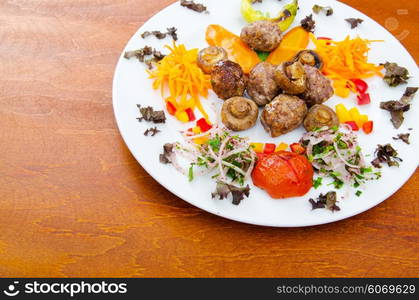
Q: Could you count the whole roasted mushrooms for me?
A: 5